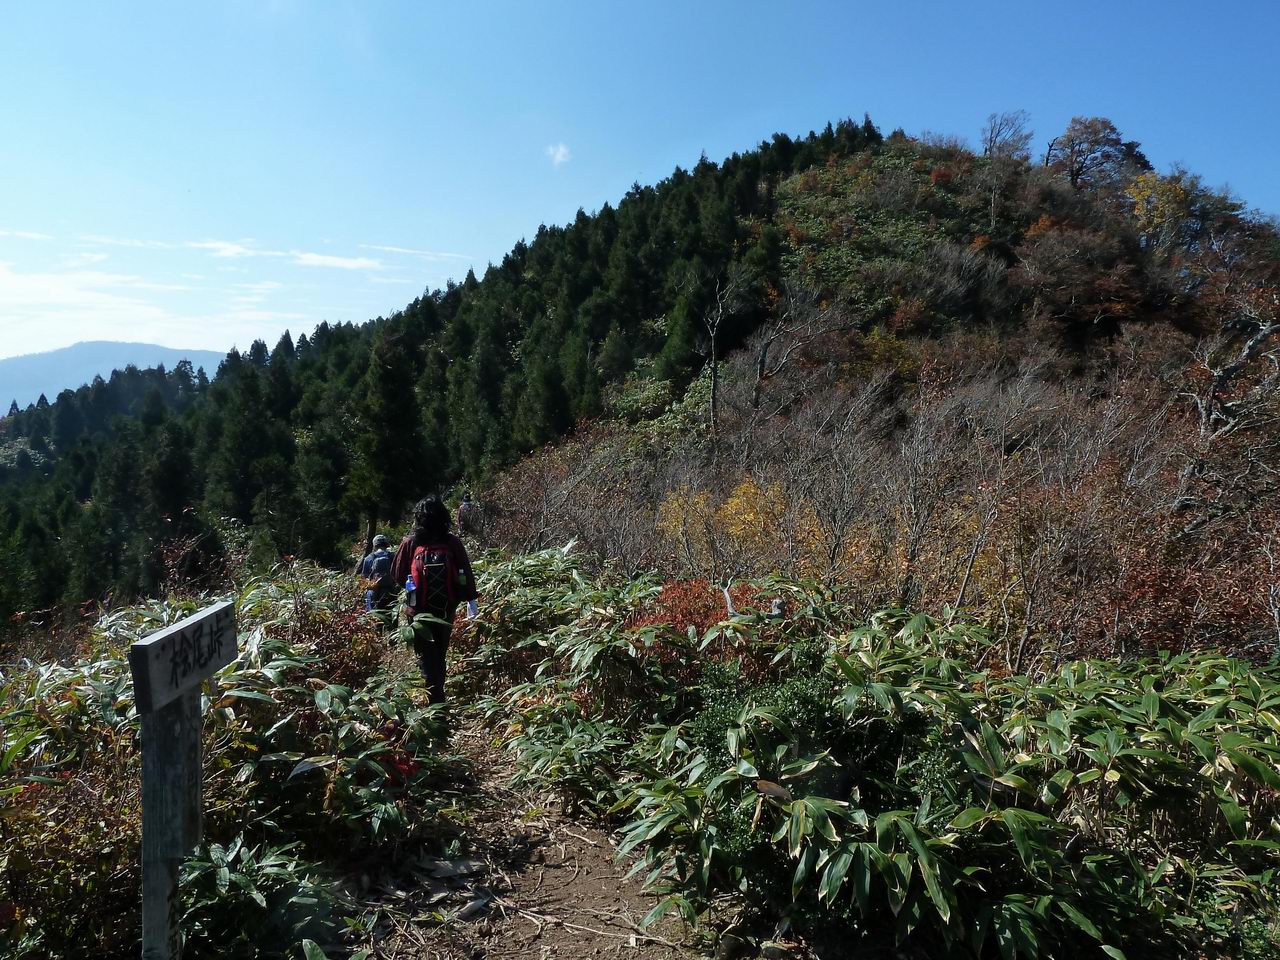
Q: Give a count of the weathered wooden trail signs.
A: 1